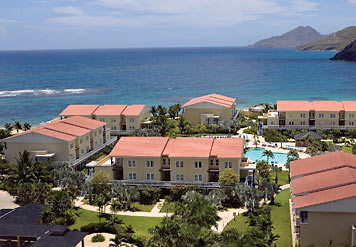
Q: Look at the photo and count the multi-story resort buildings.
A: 6